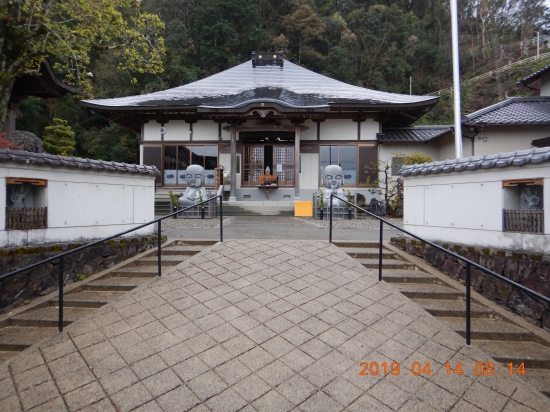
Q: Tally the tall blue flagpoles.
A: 0